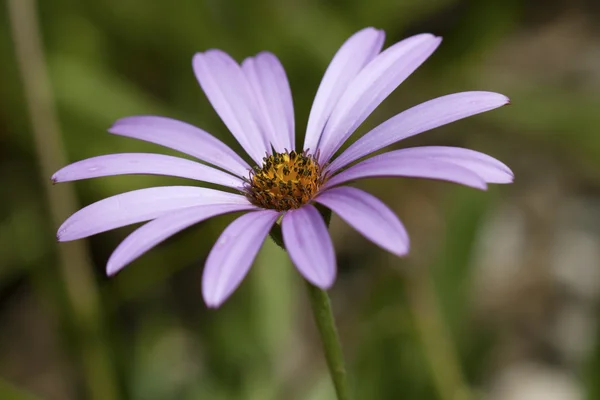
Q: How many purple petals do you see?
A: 14